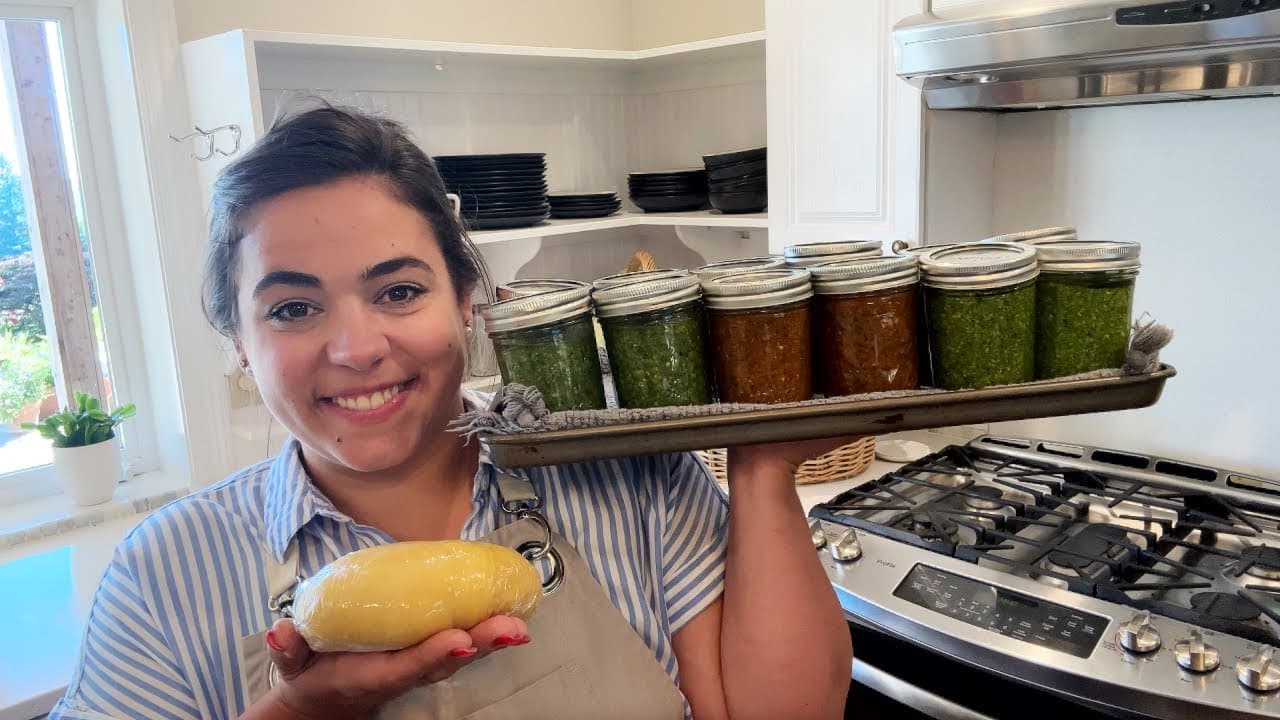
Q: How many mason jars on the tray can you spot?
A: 12